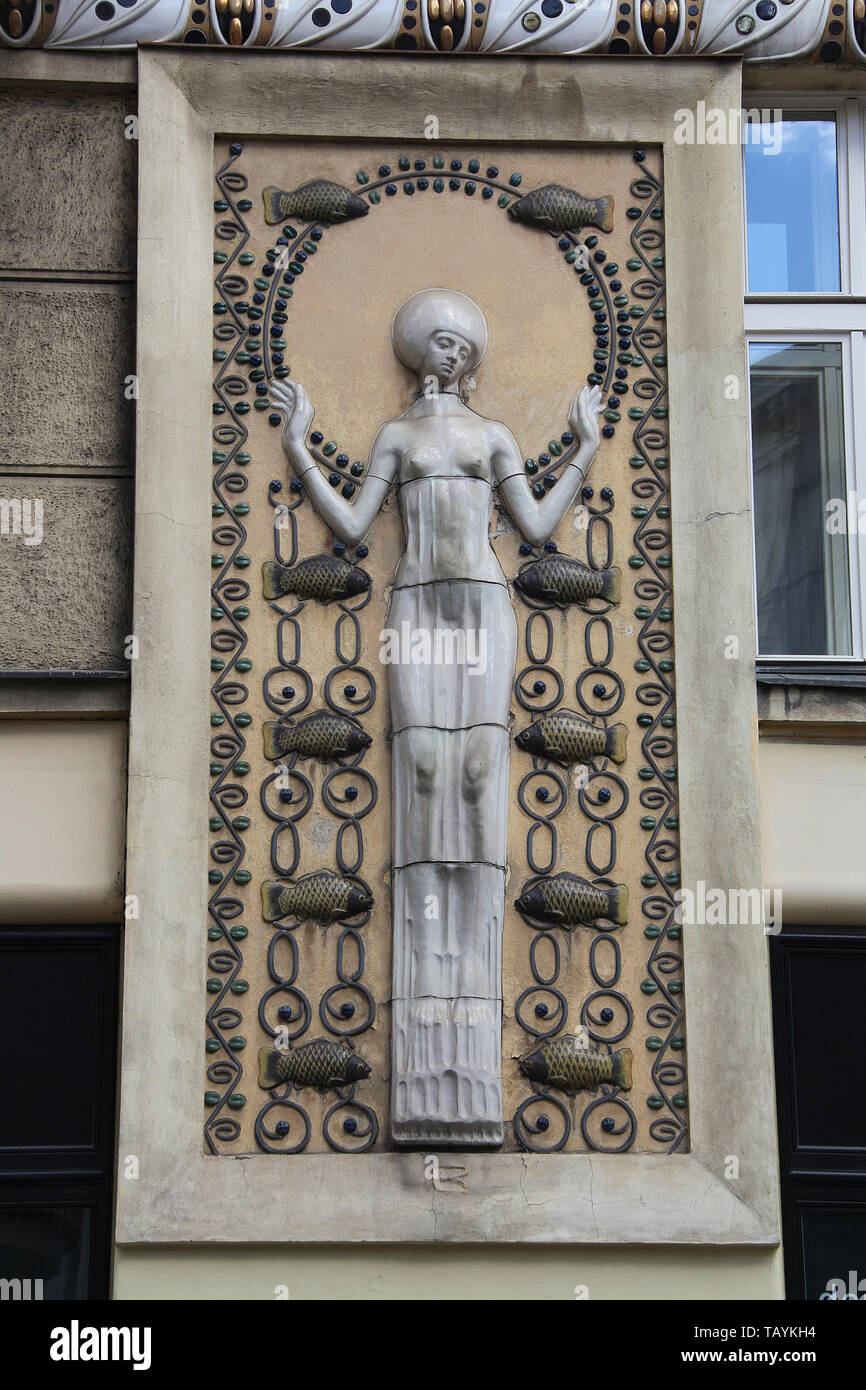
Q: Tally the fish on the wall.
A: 10